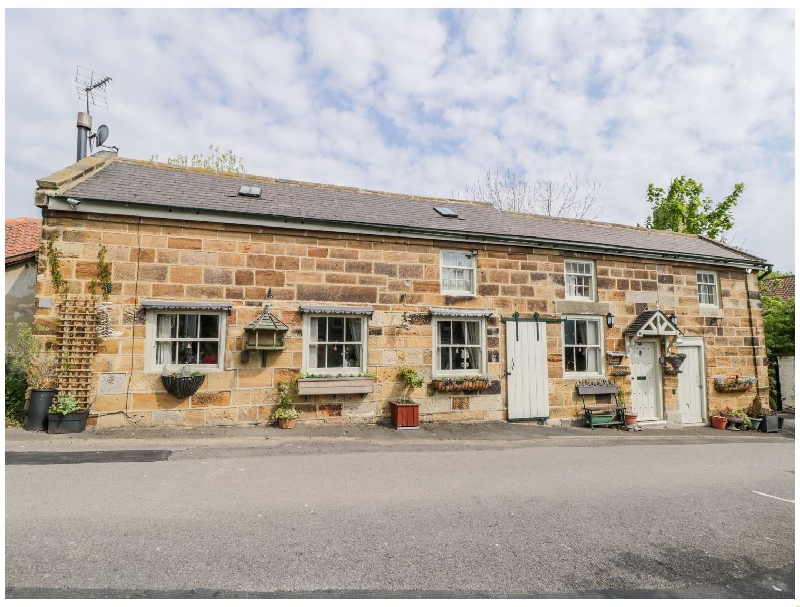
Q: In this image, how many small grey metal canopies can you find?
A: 3